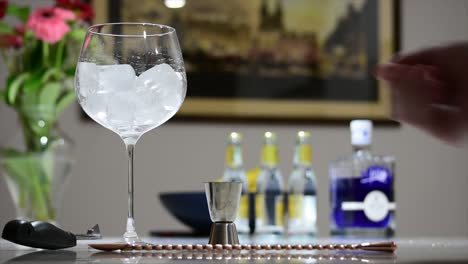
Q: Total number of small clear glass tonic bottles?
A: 3